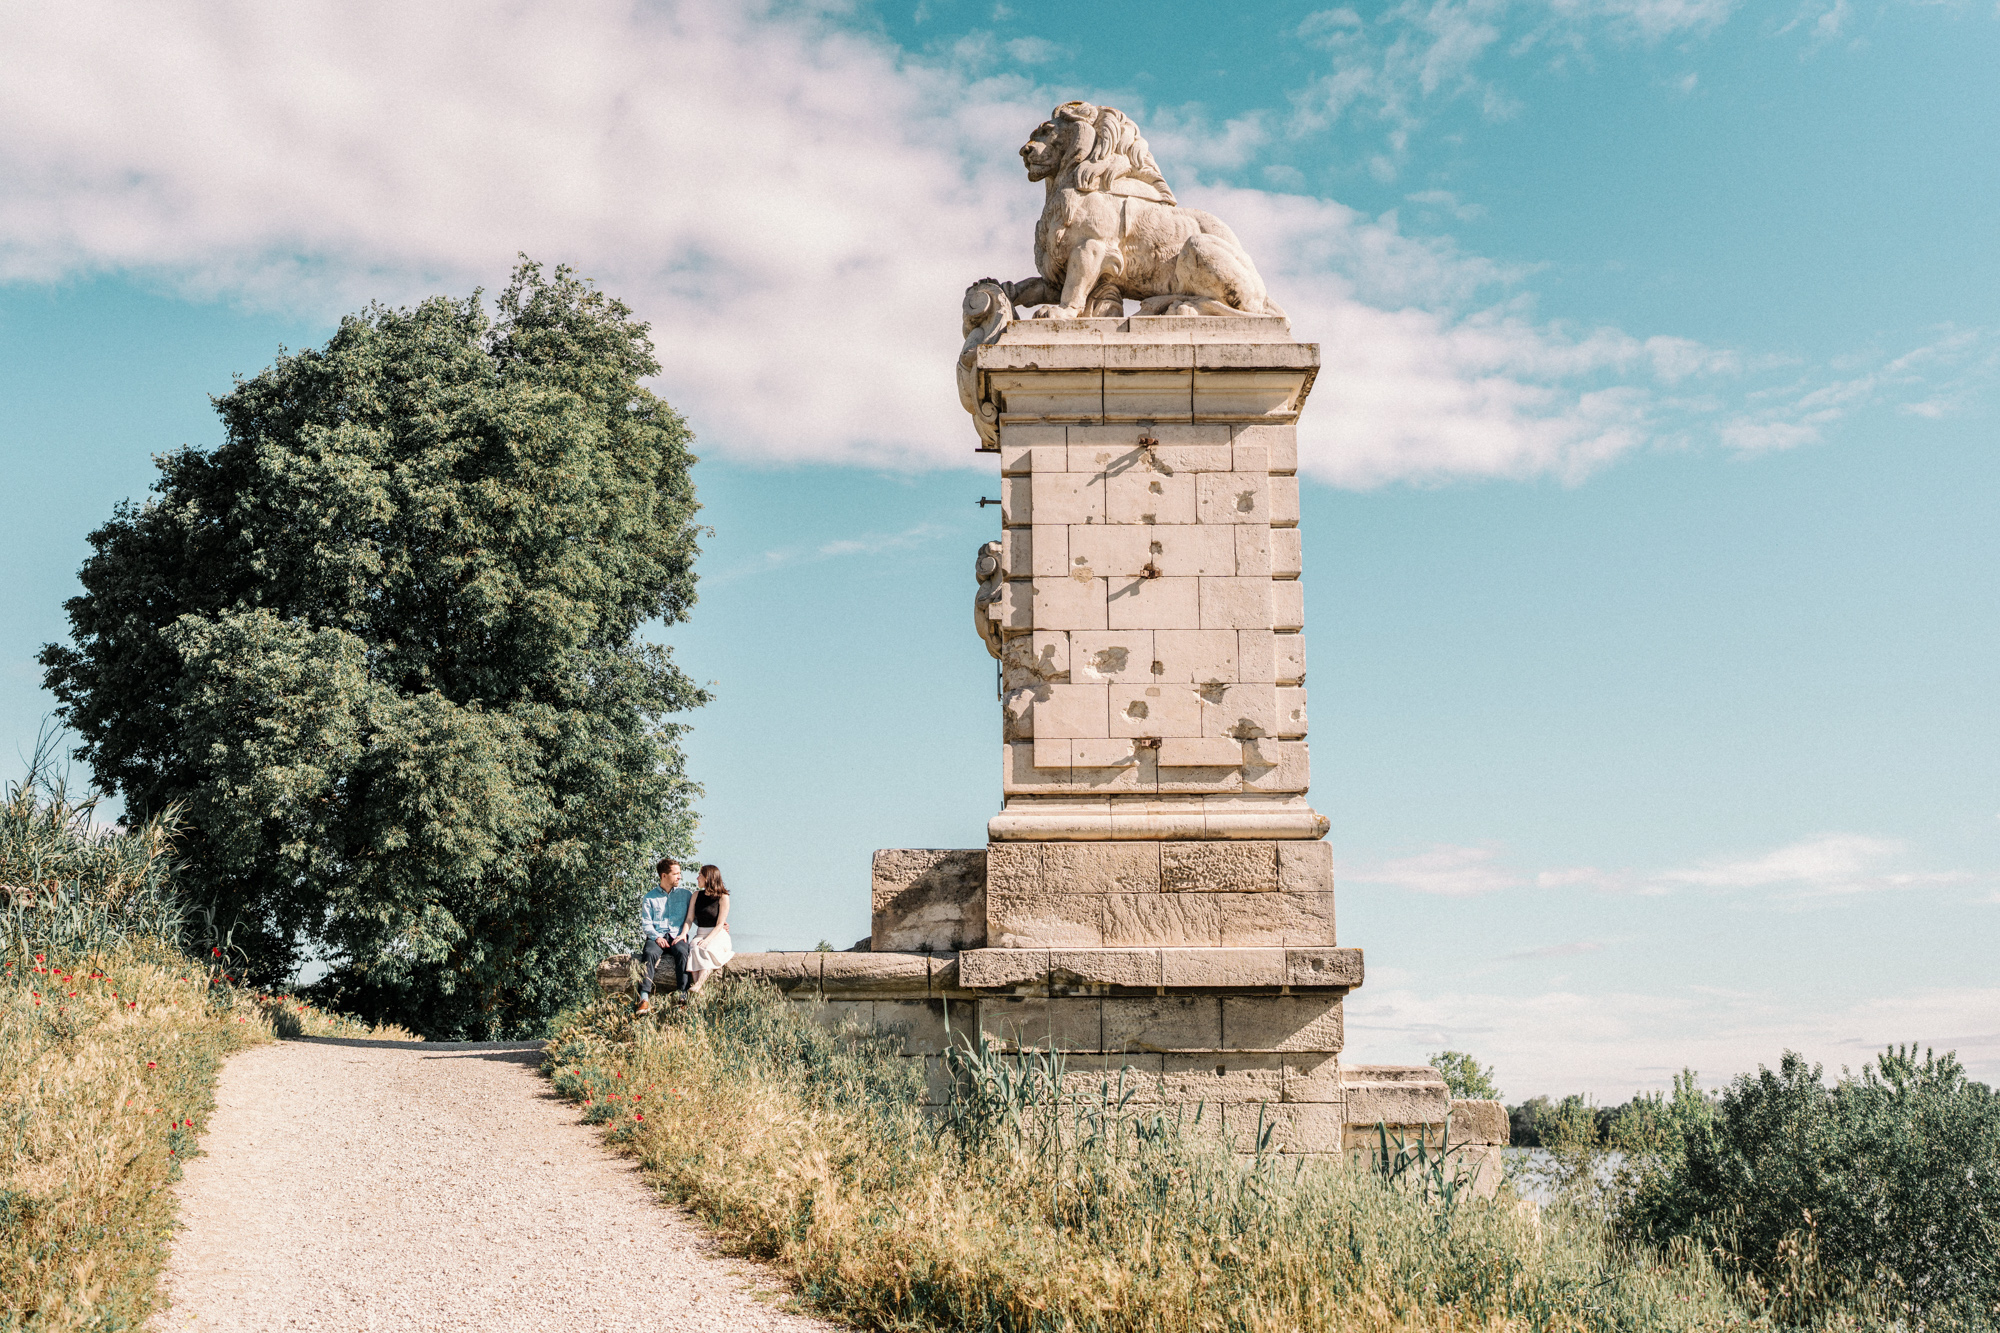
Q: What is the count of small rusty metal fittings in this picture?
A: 3